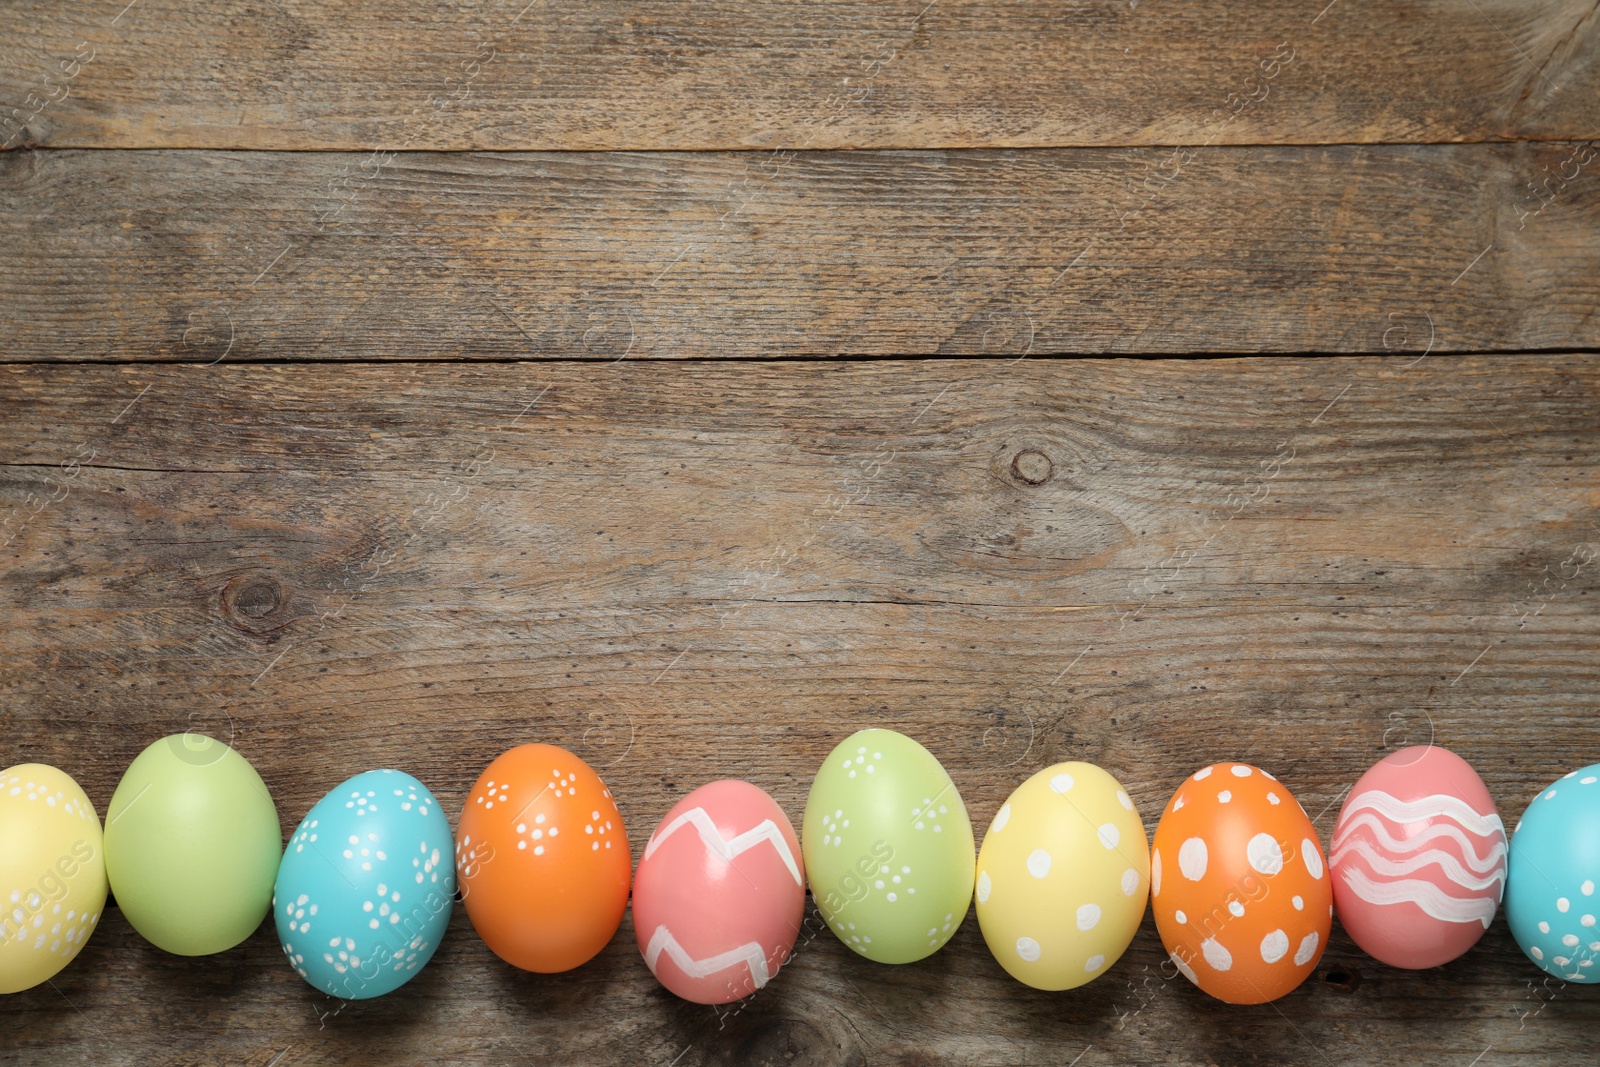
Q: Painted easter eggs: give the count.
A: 10